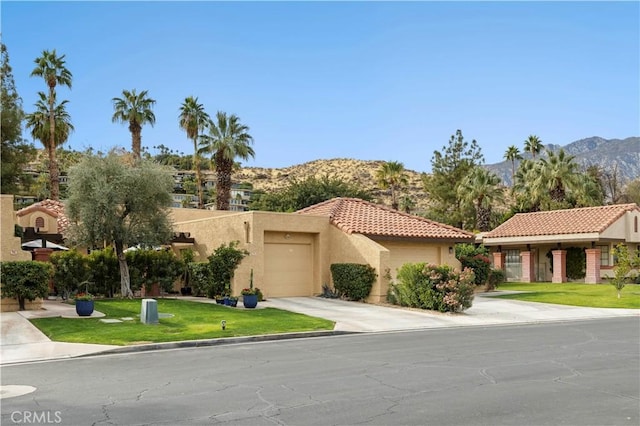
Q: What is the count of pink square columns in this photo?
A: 4